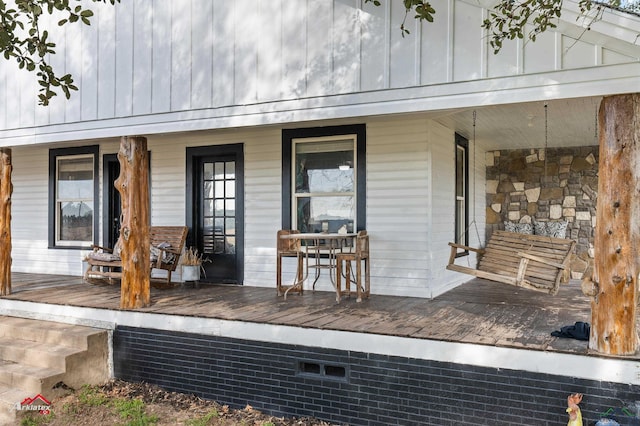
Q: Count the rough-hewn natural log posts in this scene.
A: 3